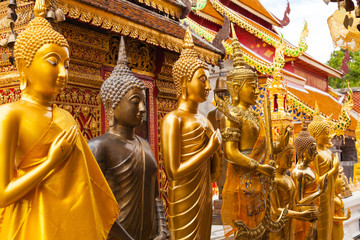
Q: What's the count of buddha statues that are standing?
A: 8